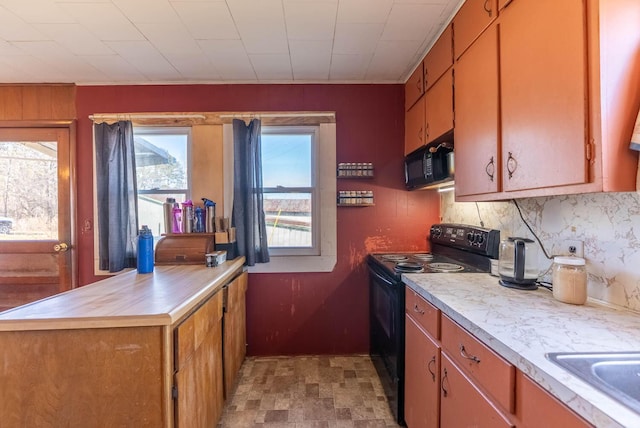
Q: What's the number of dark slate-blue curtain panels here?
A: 2